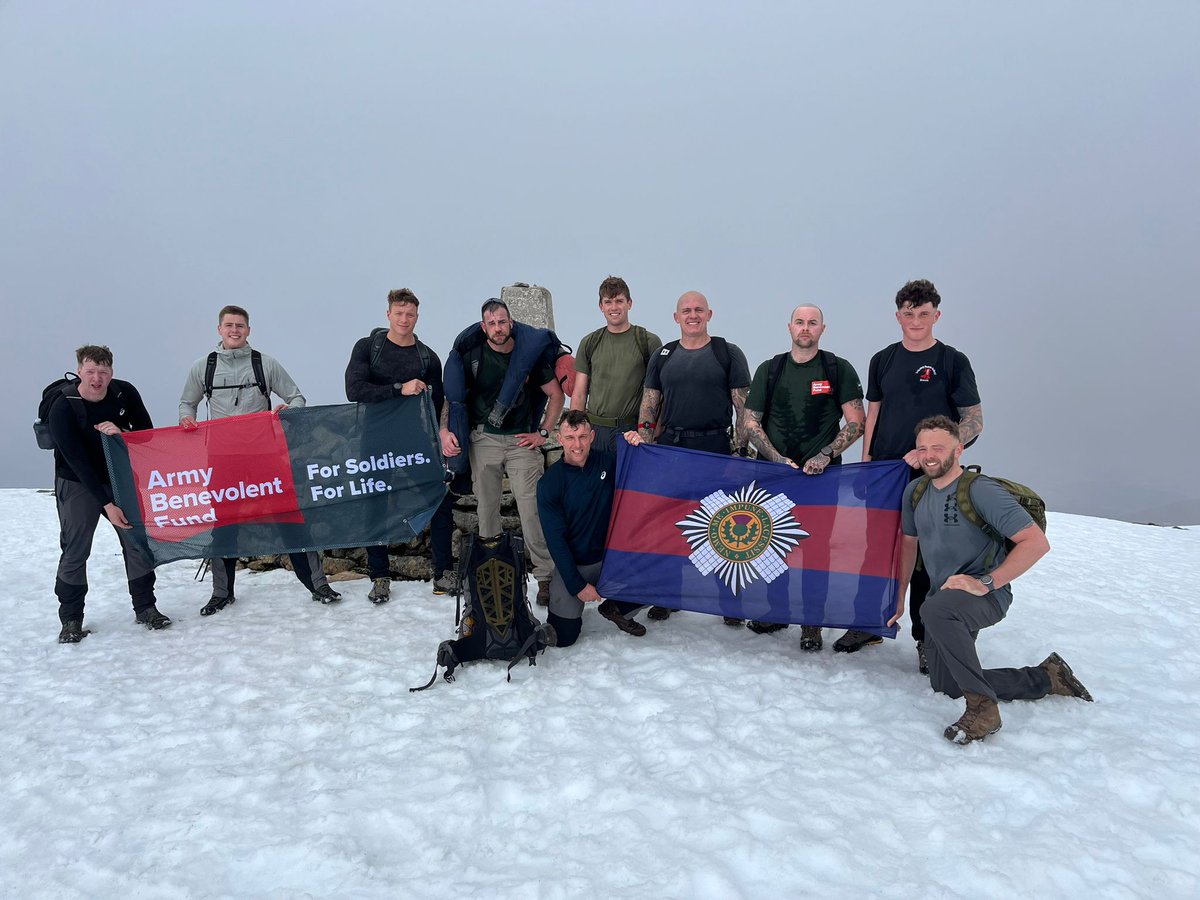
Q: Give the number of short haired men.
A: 8